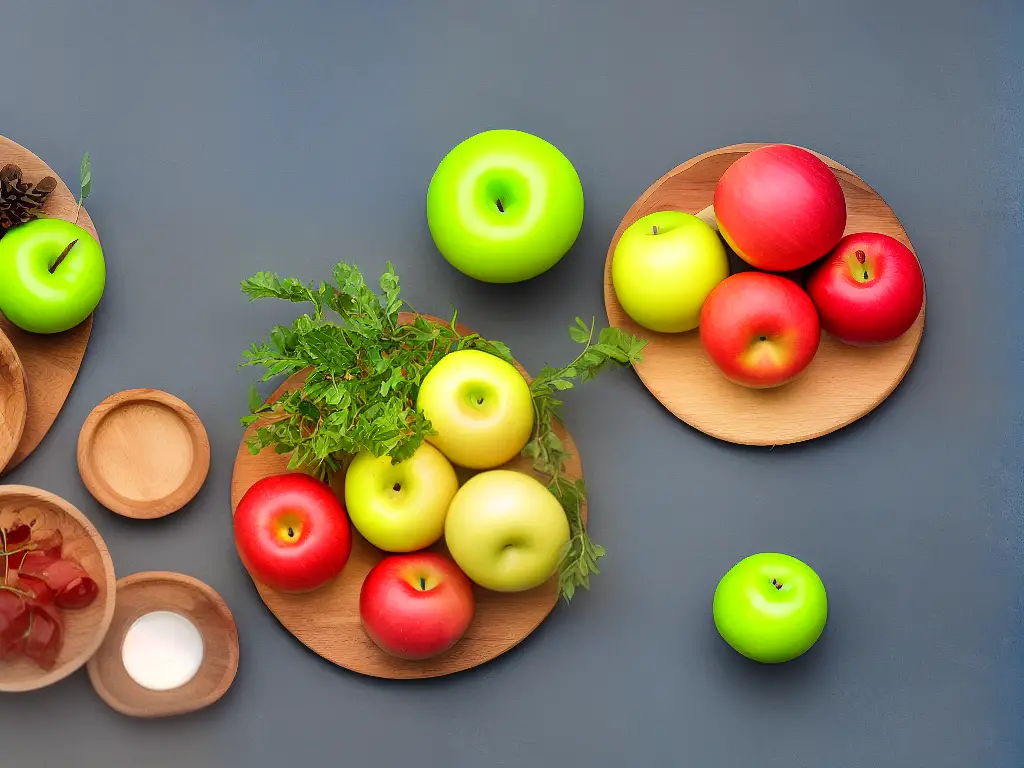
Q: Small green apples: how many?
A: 2